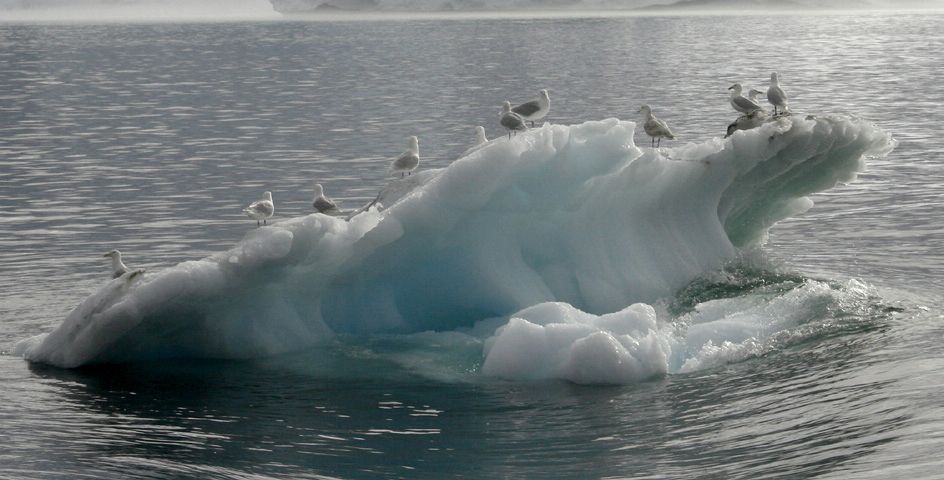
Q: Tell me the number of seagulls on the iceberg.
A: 11